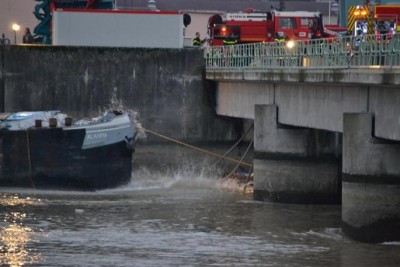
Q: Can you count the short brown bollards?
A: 3